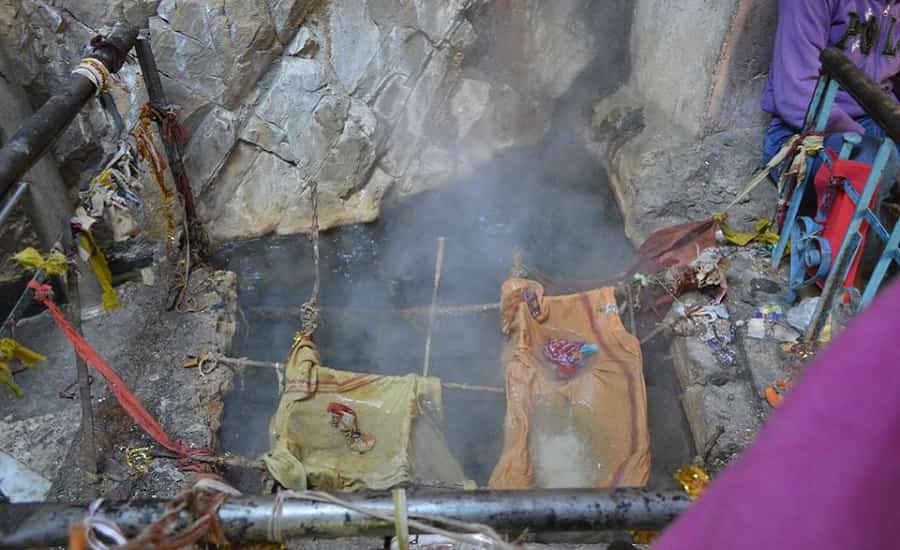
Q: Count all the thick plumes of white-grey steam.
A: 1